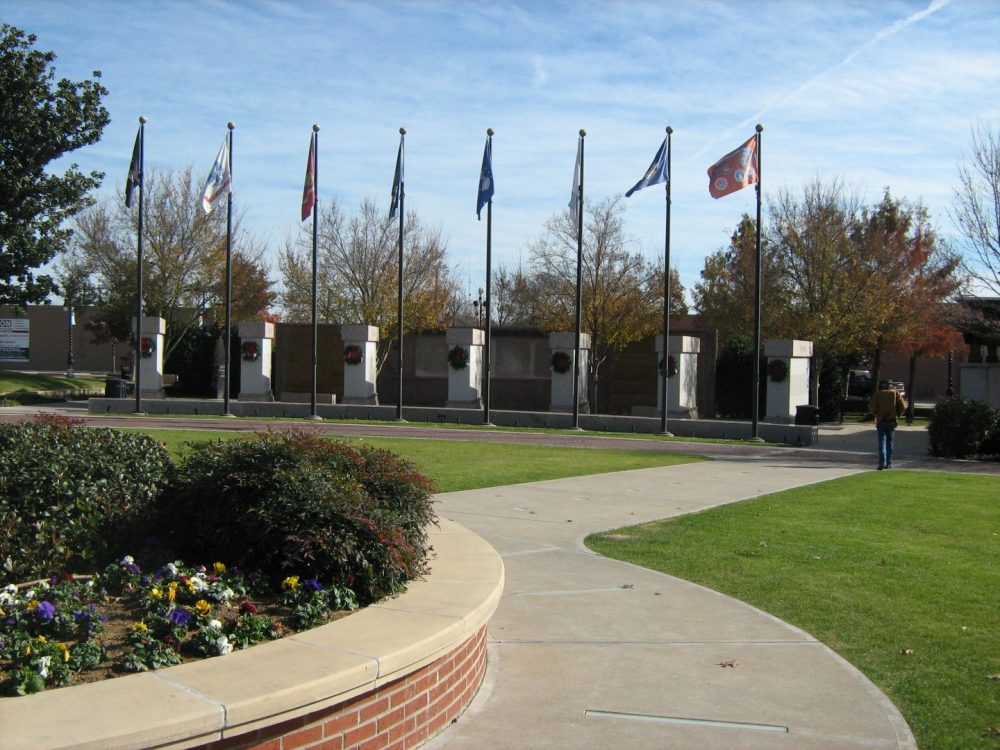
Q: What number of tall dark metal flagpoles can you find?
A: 8